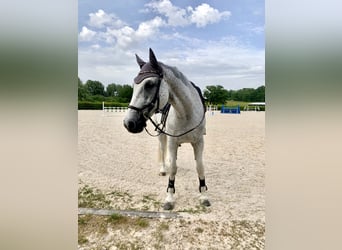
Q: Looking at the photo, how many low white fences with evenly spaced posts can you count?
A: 1